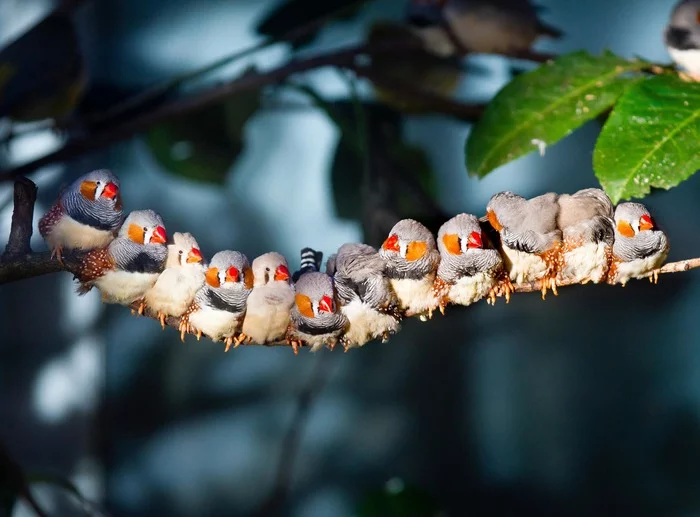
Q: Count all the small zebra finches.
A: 12